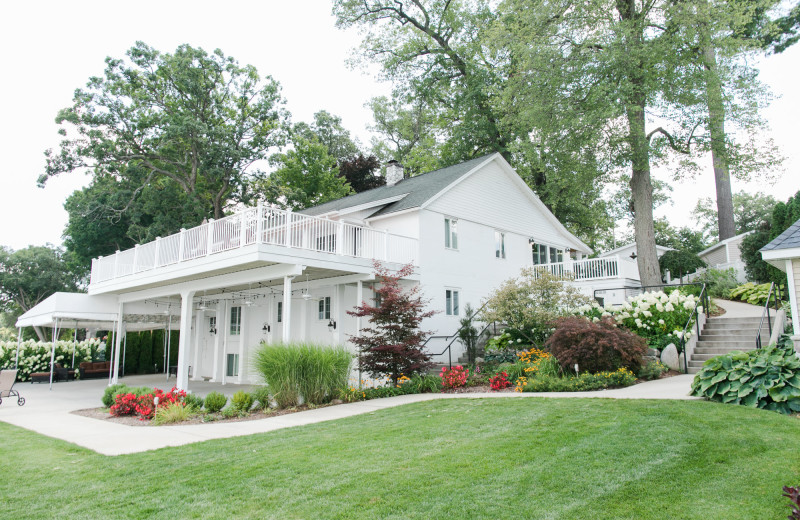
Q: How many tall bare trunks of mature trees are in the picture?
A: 2